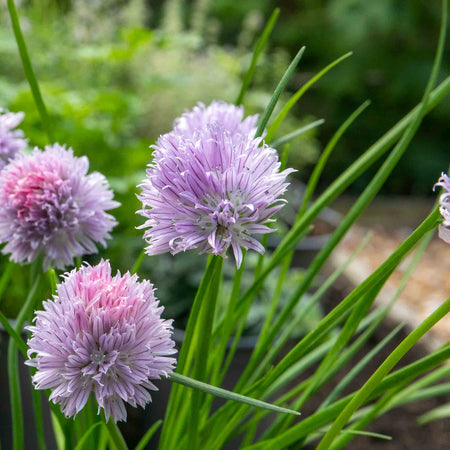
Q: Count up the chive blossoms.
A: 6